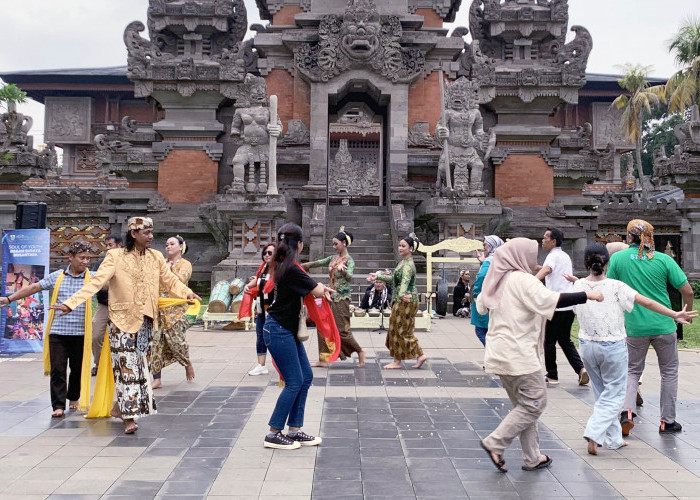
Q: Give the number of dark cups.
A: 0